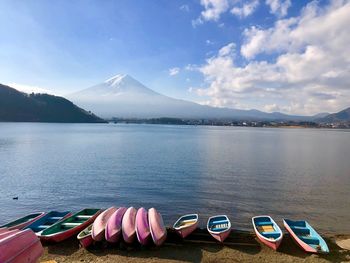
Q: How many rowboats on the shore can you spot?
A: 14